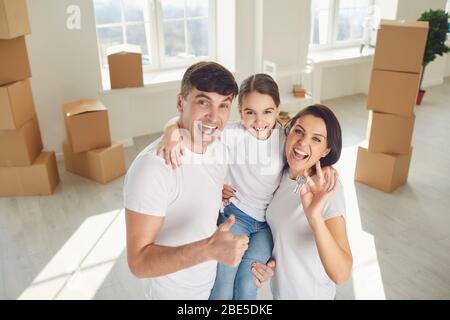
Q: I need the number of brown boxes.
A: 12